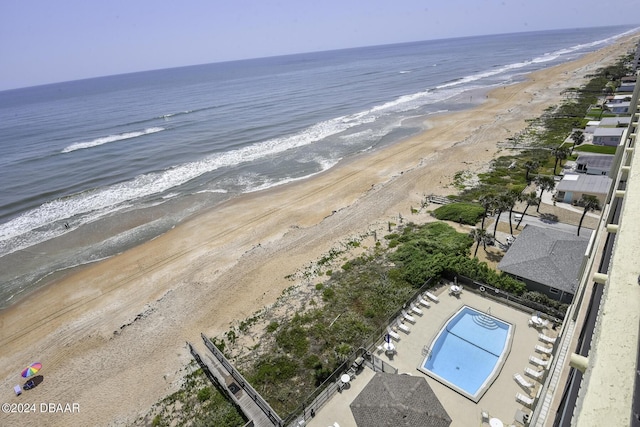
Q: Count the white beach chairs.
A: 12